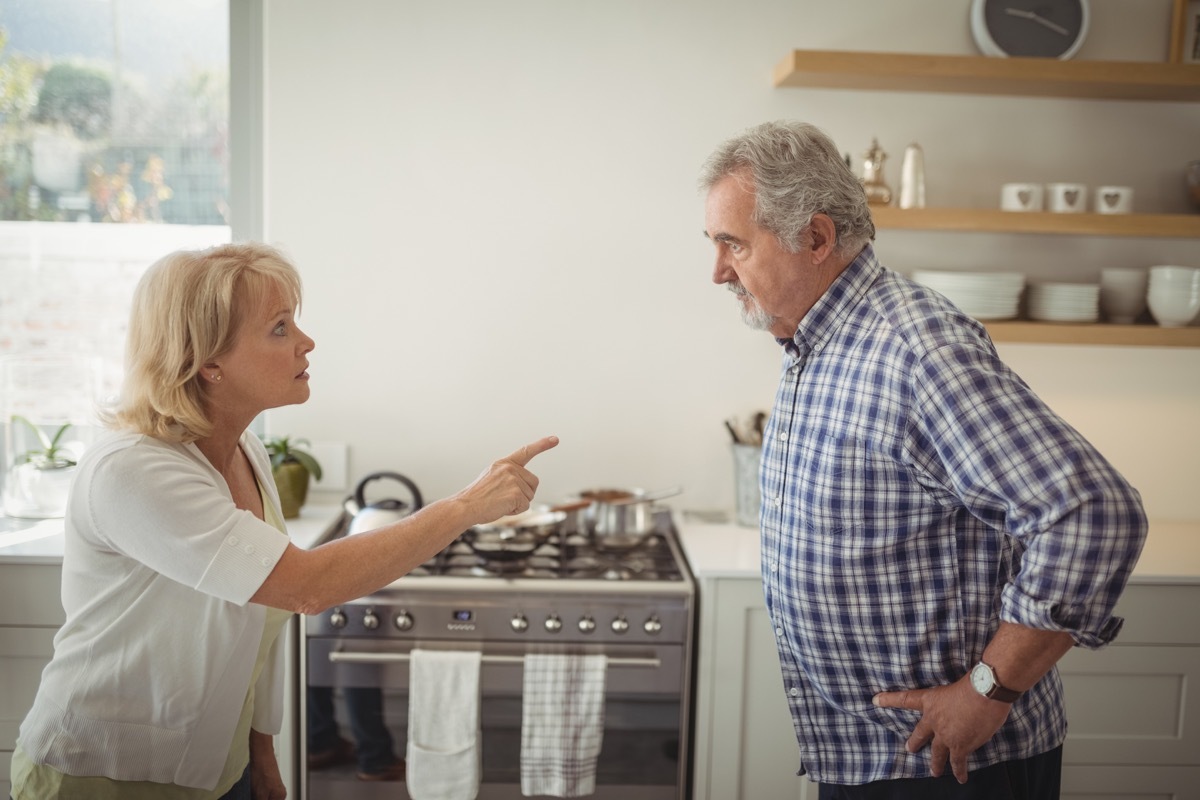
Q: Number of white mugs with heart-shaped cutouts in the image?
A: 3